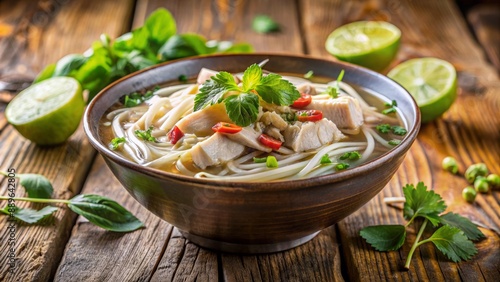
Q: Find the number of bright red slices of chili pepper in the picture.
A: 5